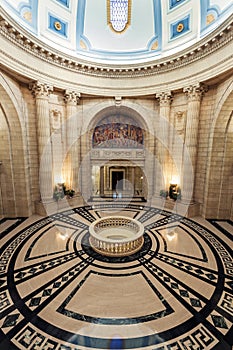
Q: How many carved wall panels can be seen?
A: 2